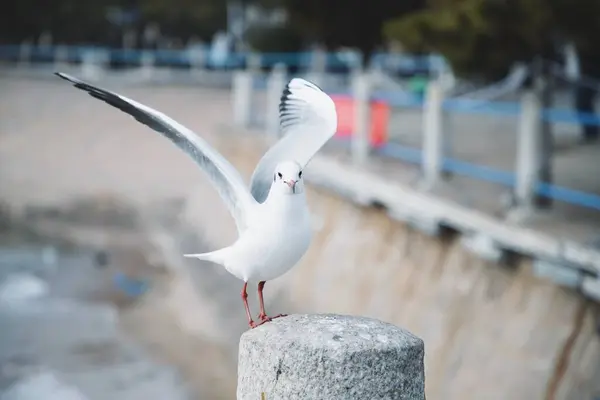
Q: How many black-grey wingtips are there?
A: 2